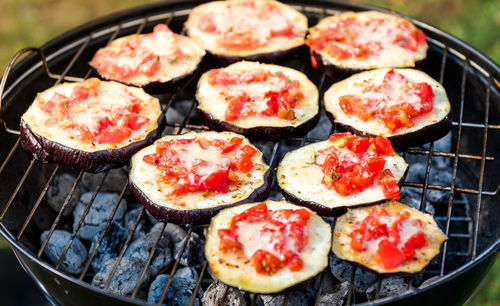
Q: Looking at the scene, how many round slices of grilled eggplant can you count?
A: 10